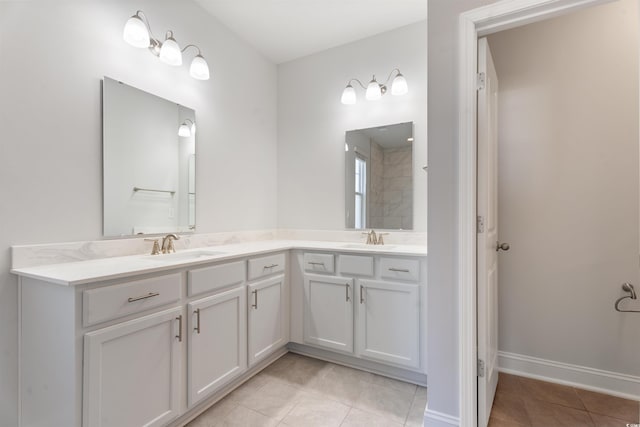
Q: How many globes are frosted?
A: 6